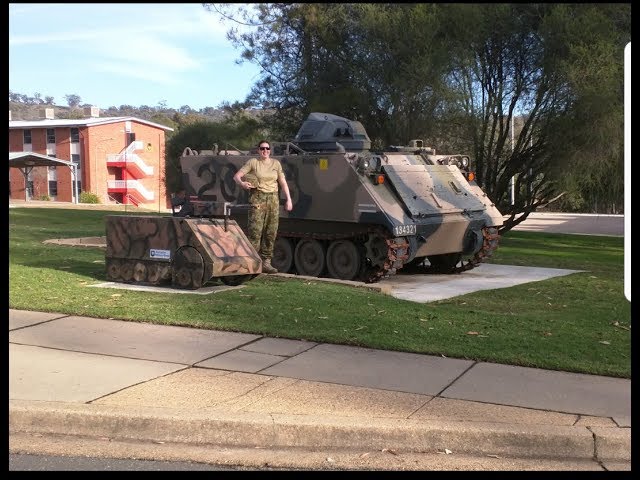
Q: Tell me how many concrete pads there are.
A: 2